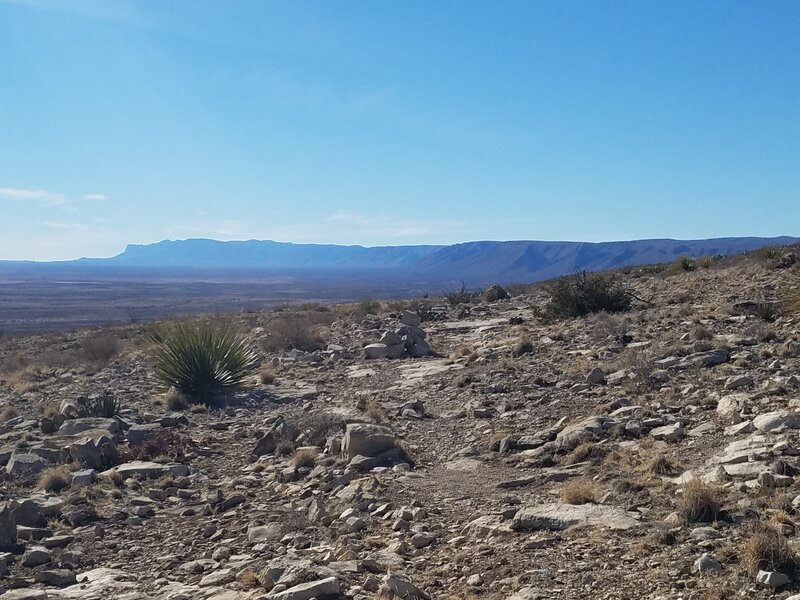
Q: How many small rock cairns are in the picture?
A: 1